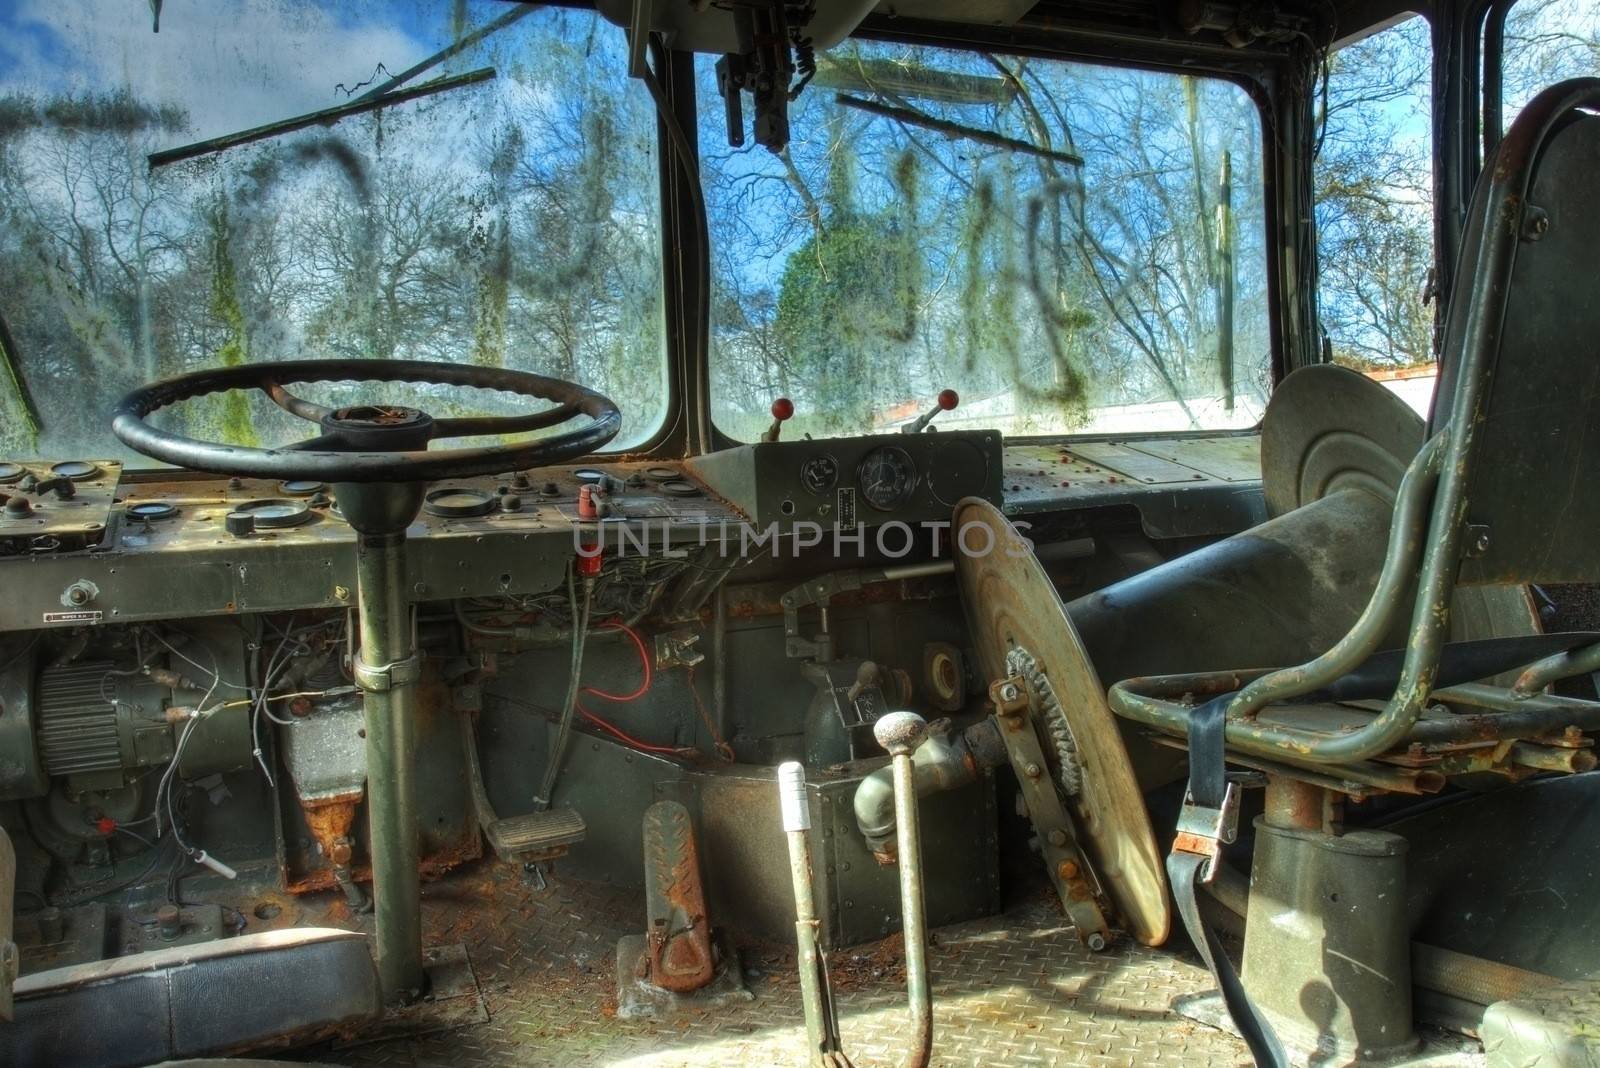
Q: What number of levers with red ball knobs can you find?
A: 2